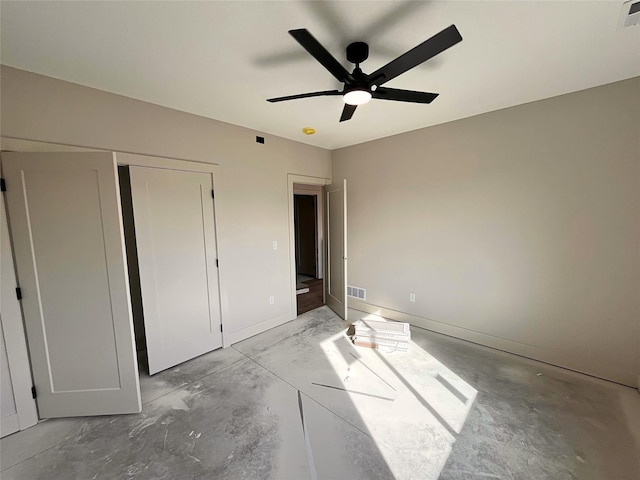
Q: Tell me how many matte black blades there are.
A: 5